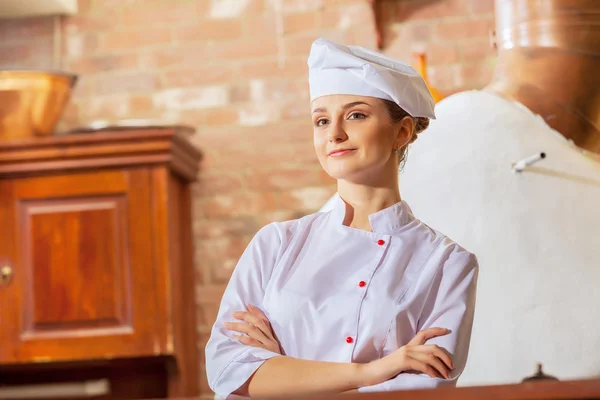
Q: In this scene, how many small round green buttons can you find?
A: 0